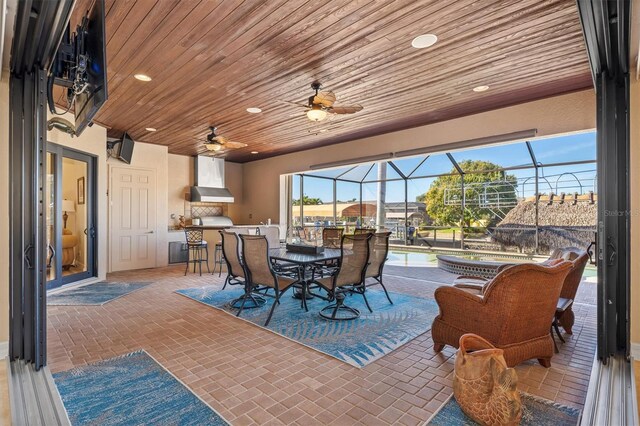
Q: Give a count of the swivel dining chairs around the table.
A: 2